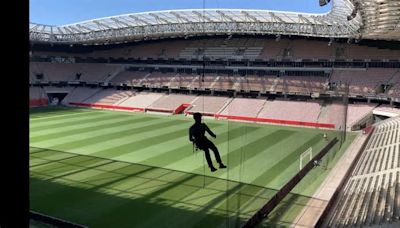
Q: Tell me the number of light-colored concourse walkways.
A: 1